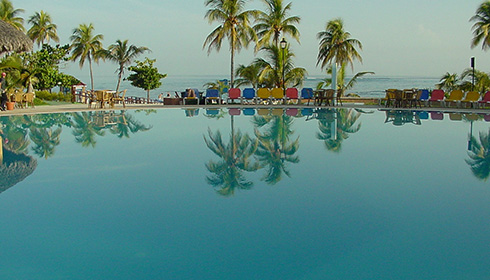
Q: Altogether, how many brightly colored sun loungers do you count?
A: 13